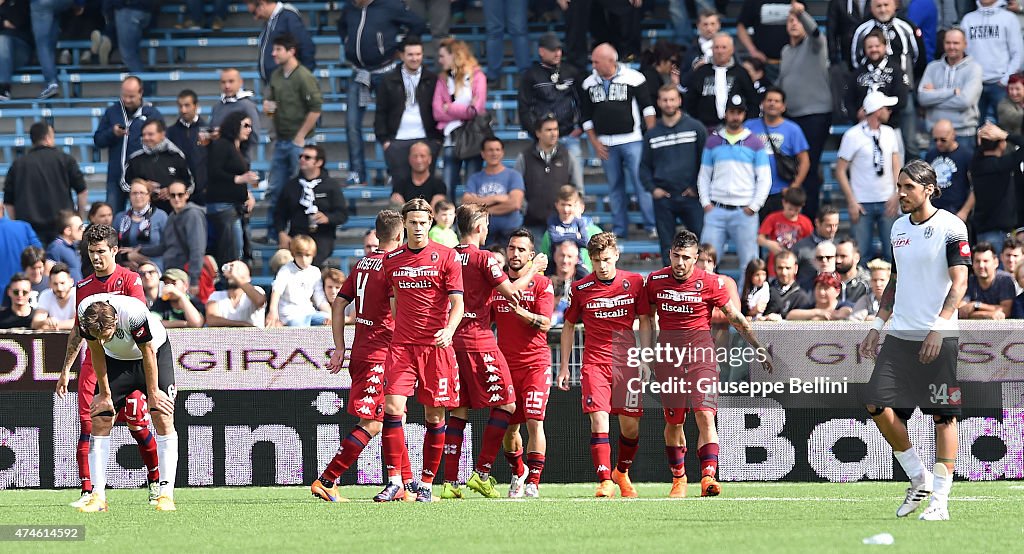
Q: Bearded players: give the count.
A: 3